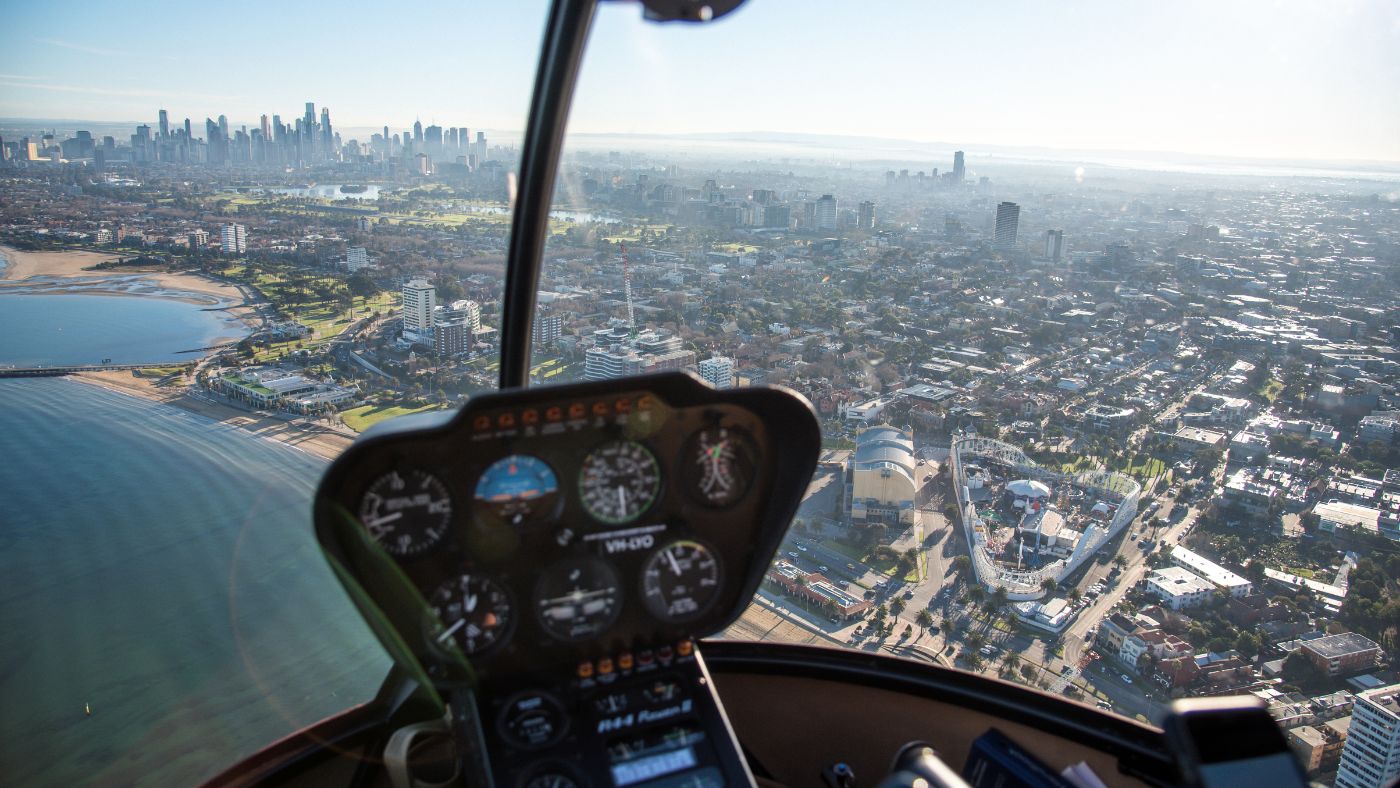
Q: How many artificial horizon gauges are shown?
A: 1